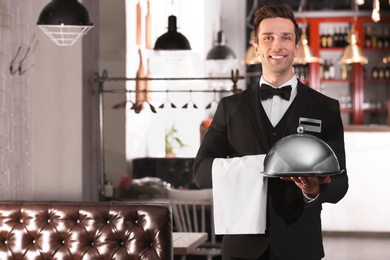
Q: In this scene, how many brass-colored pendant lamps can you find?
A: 3